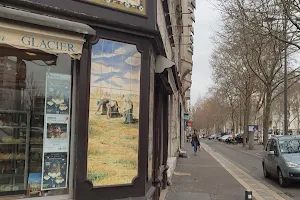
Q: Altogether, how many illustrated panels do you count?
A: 1